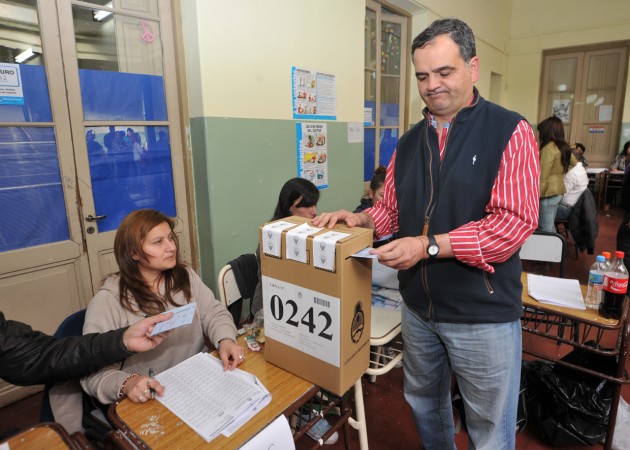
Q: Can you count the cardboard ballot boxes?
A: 1